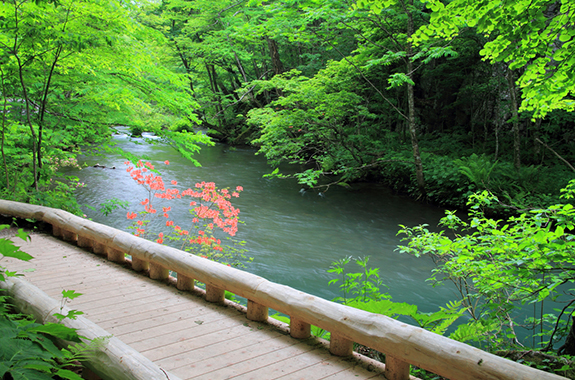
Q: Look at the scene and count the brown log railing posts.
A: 13